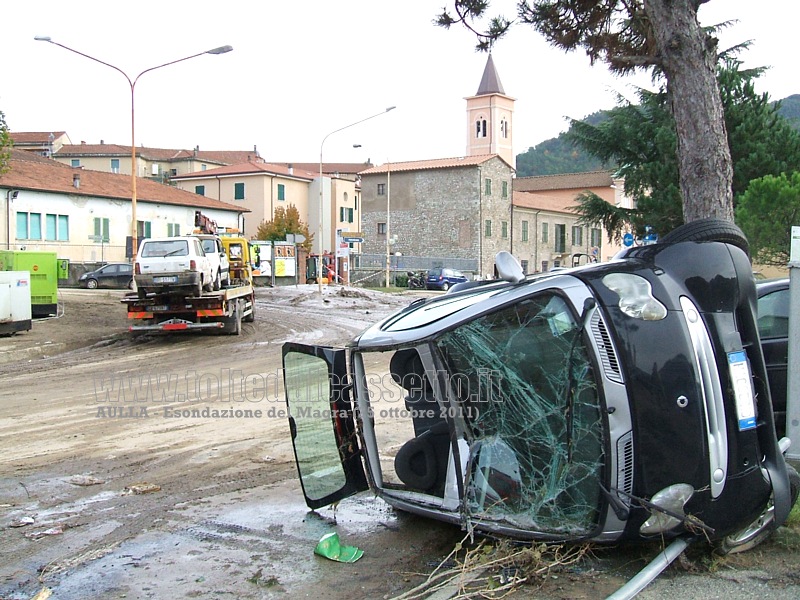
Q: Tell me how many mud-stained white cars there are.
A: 2